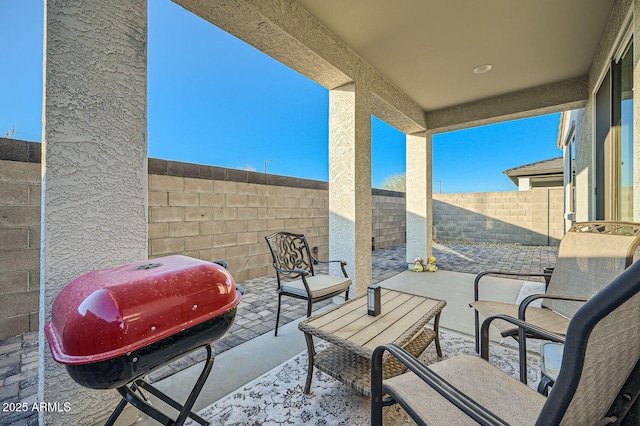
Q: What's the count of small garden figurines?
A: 2